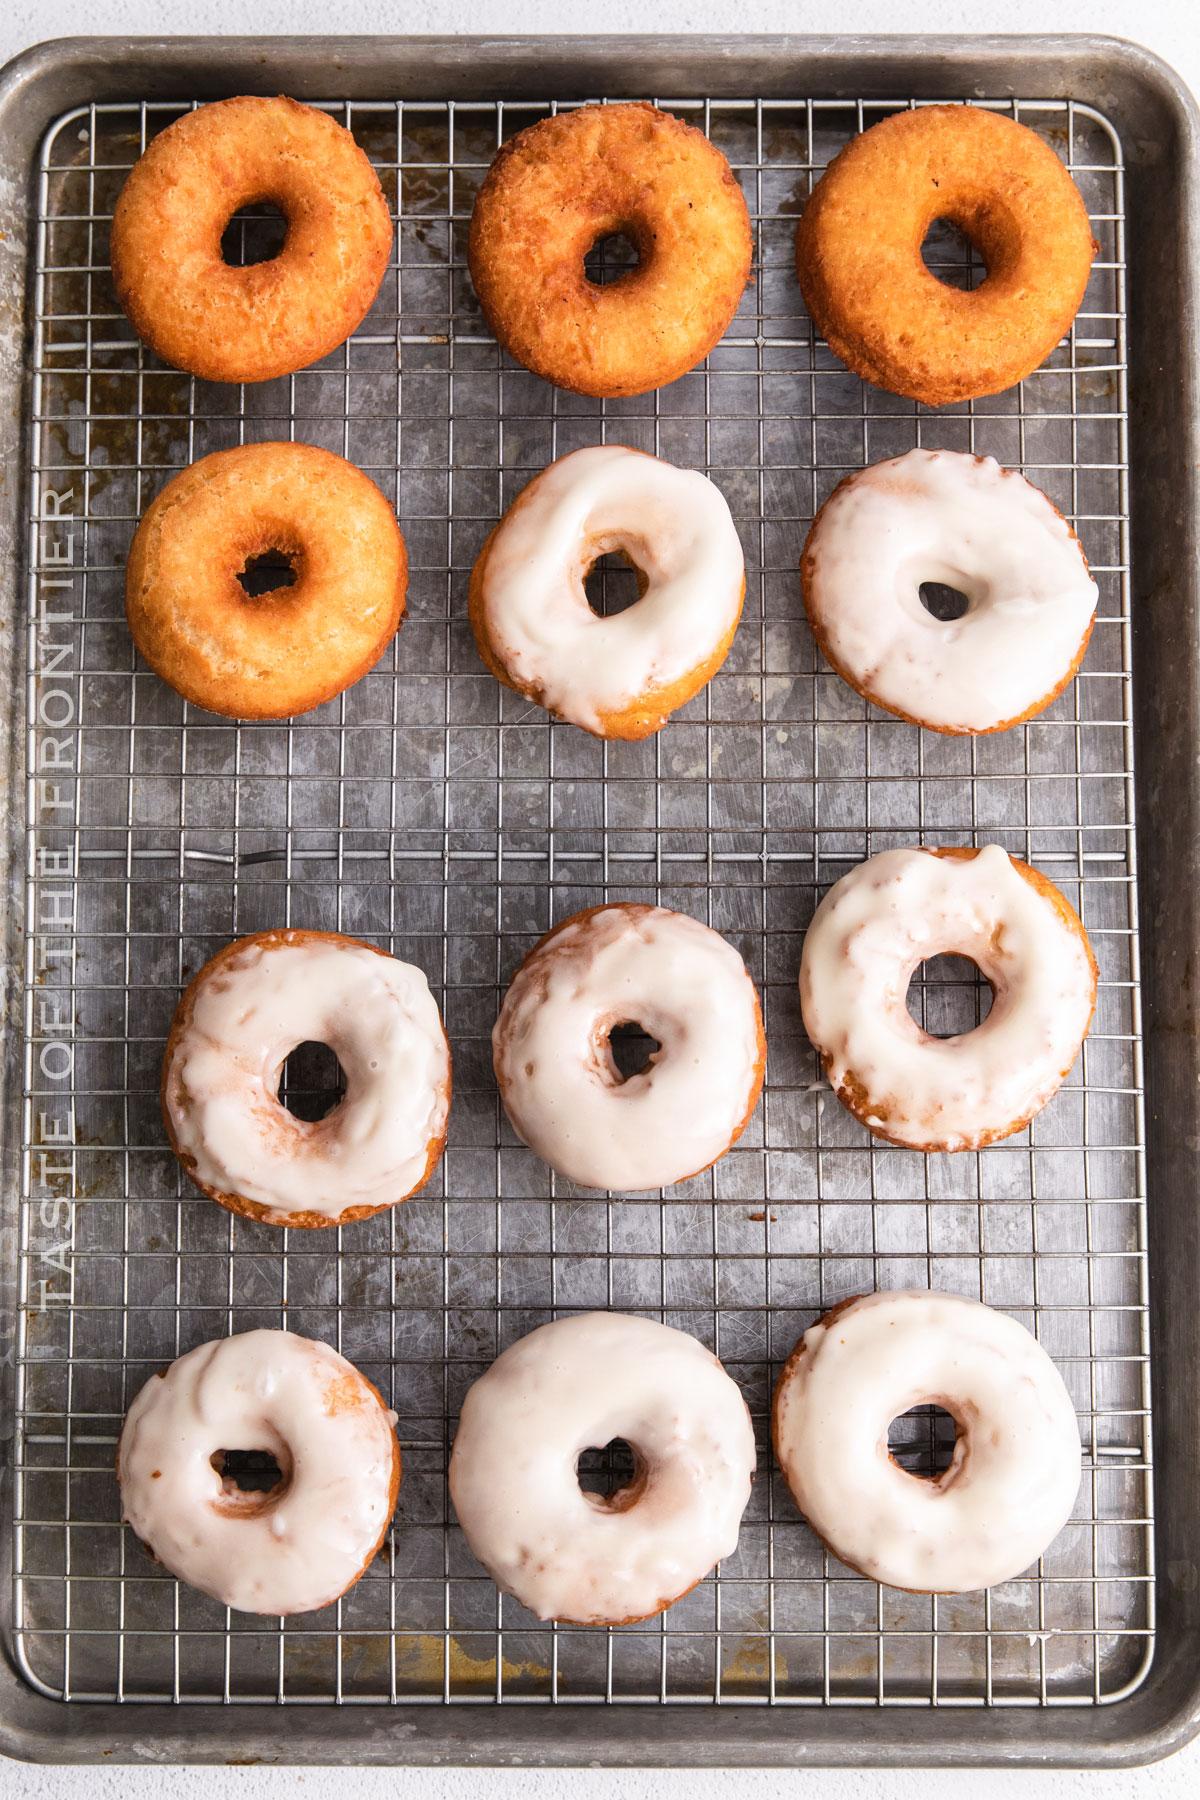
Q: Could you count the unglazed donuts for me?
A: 4